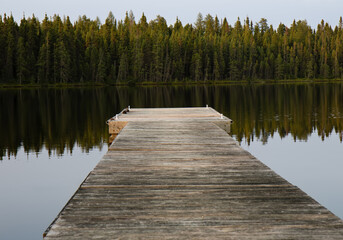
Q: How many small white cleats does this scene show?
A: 4